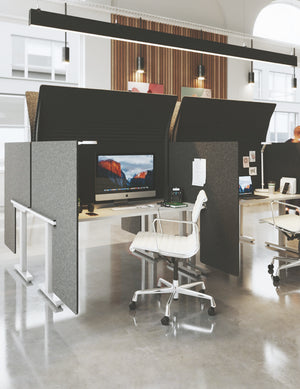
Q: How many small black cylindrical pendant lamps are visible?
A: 5